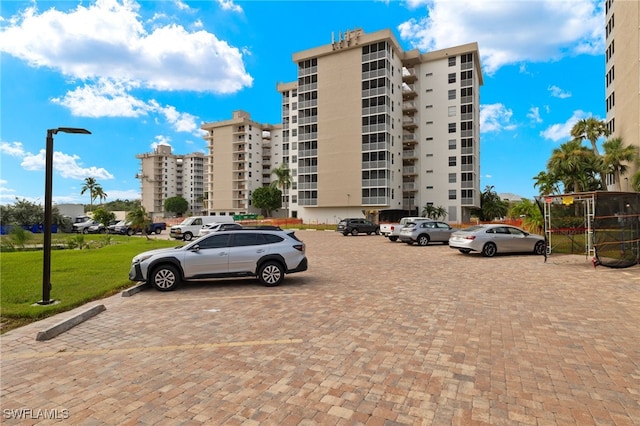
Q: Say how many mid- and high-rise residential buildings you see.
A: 4